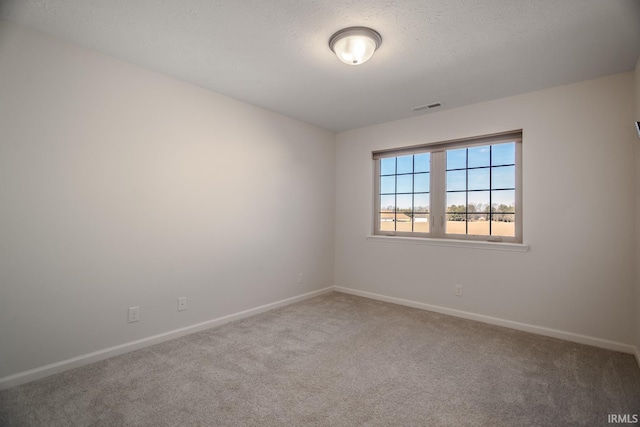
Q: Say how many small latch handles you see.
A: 2